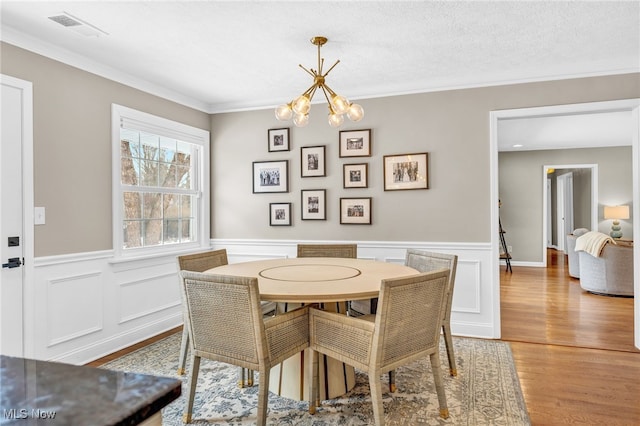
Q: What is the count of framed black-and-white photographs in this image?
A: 9